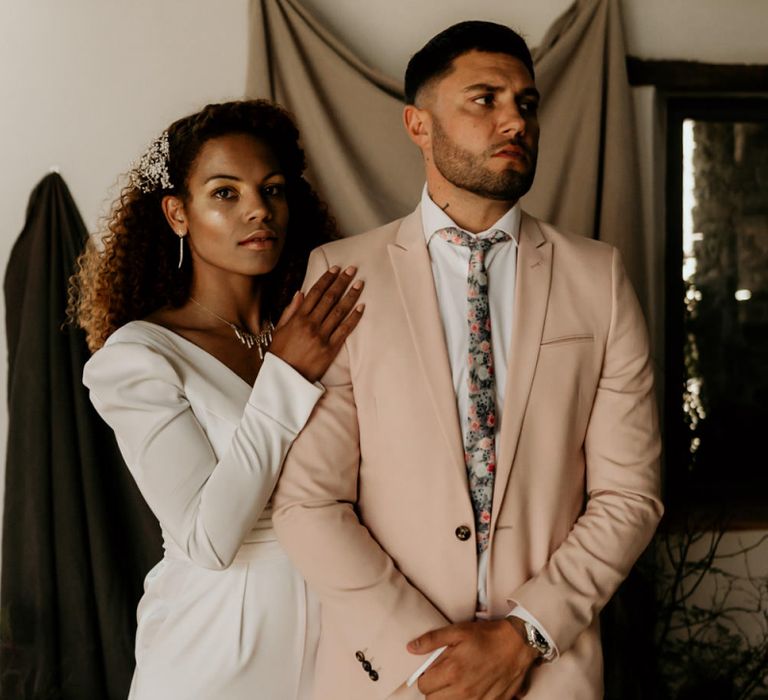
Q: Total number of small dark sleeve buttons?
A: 3